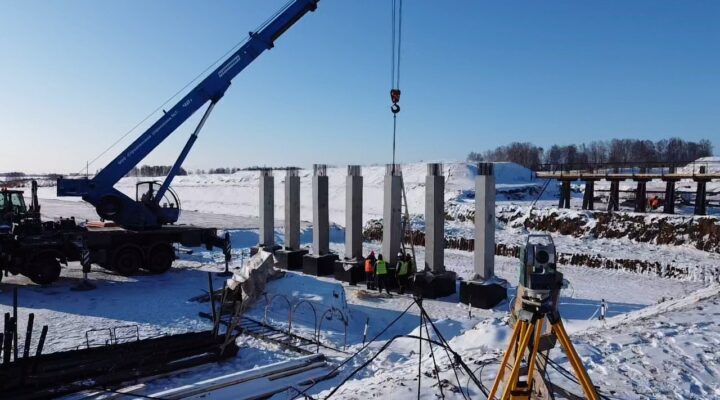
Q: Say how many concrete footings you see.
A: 7